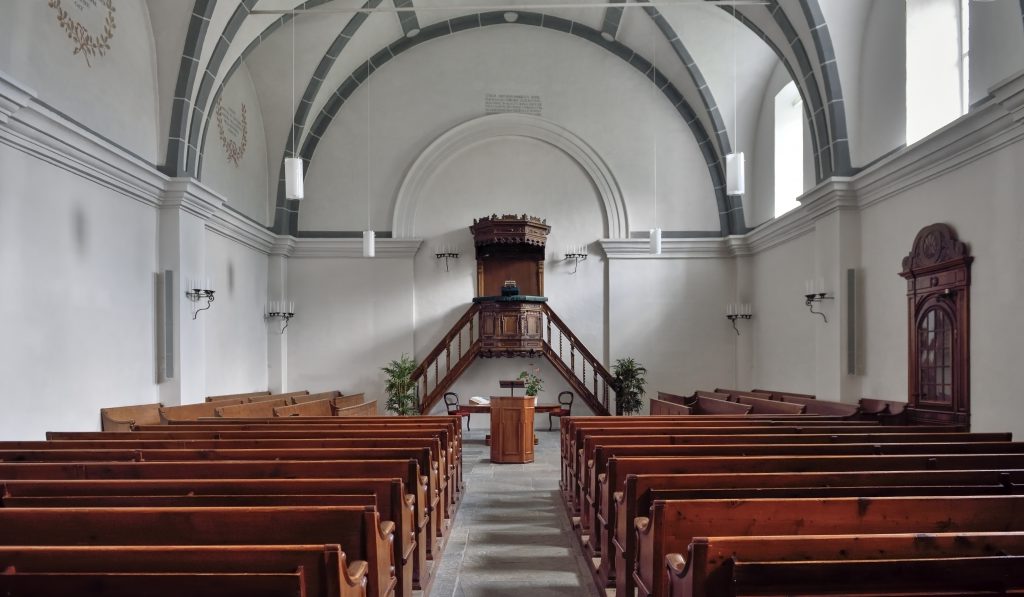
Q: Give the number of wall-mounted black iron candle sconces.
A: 6